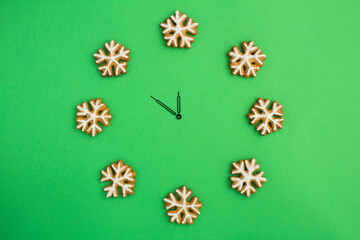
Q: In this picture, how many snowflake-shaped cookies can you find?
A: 8